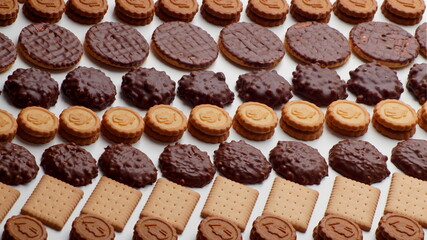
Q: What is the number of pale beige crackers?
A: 8